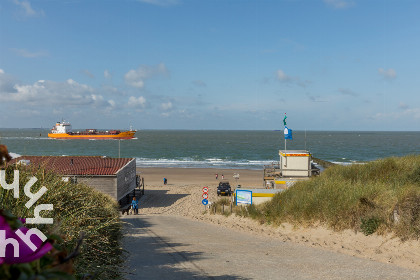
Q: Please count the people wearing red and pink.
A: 2